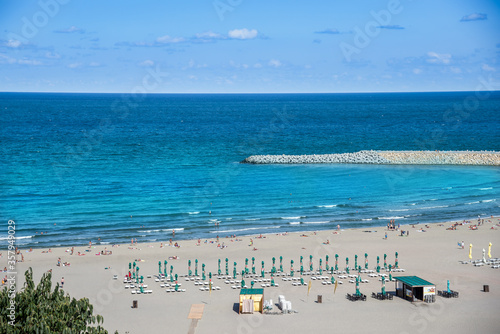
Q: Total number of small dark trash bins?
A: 3